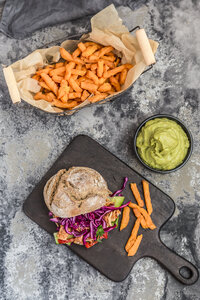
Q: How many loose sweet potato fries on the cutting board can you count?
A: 7